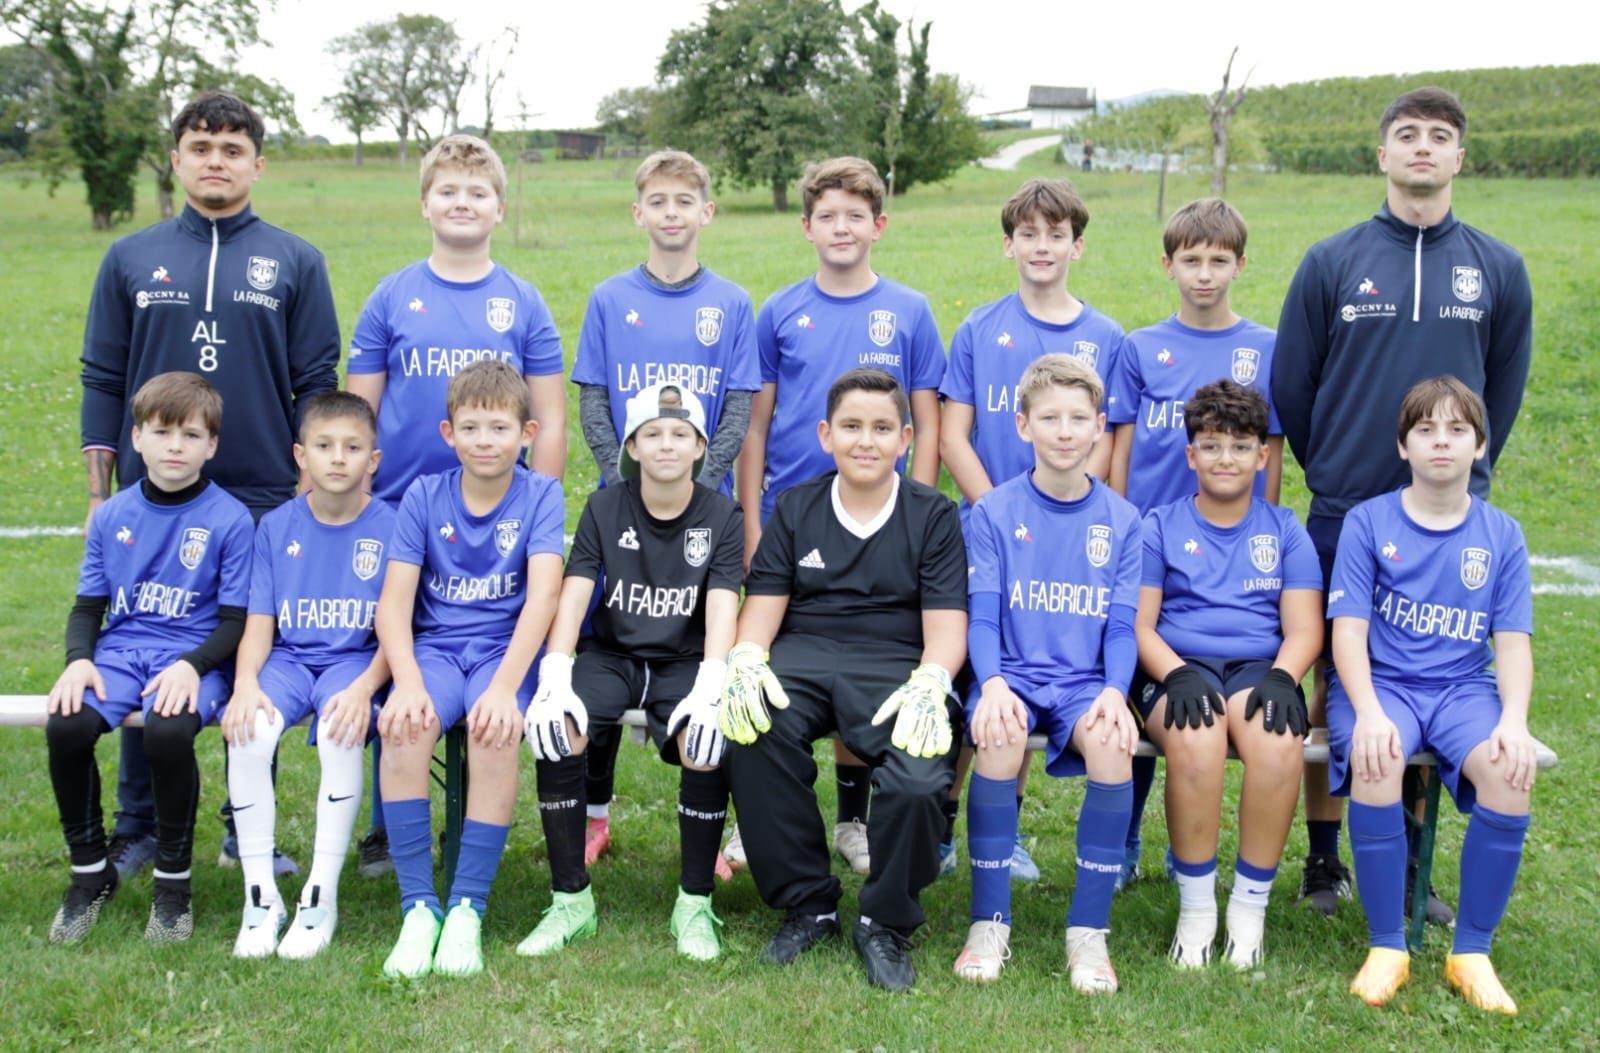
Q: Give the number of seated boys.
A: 8